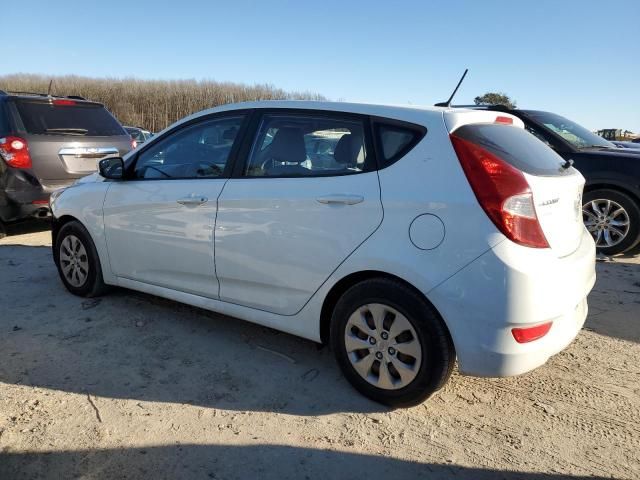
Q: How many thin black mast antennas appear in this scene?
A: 2